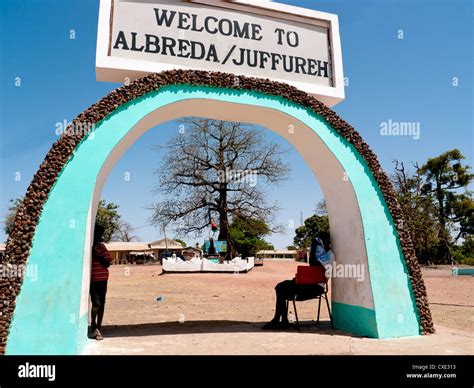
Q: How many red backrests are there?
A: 1